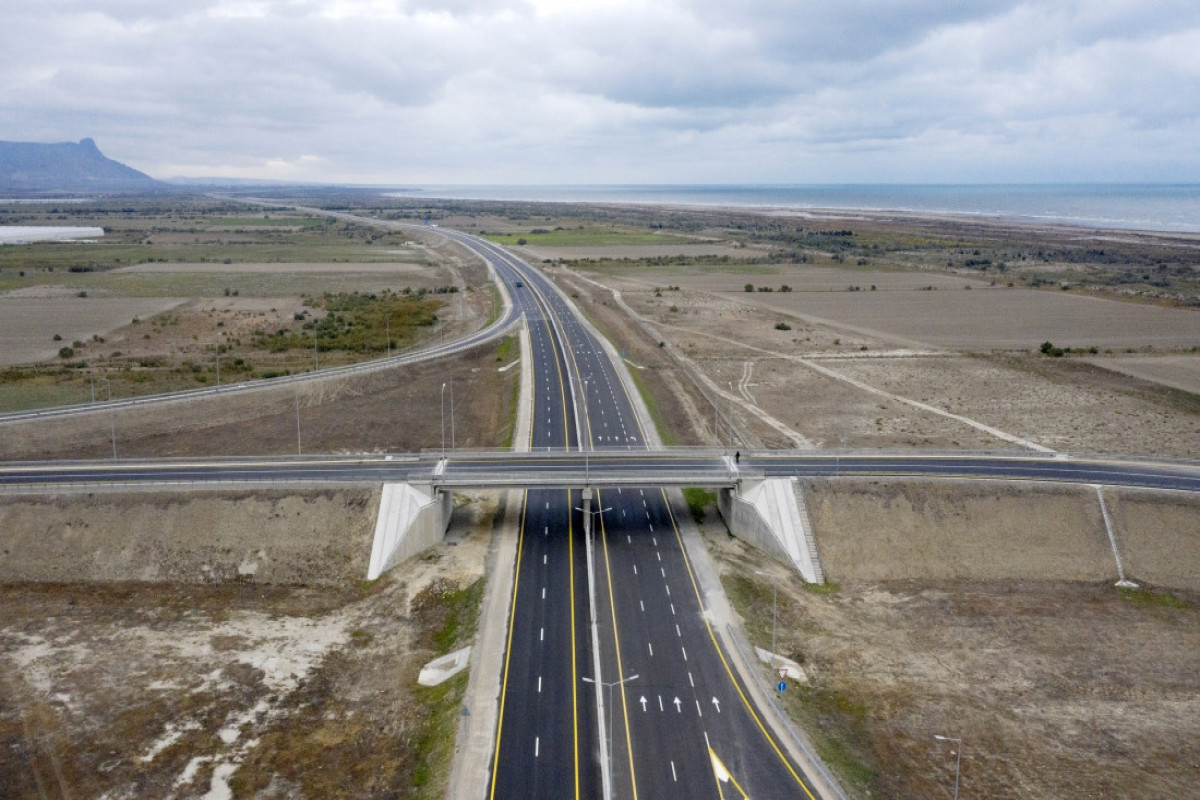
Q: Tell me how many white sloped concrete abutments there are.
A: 2